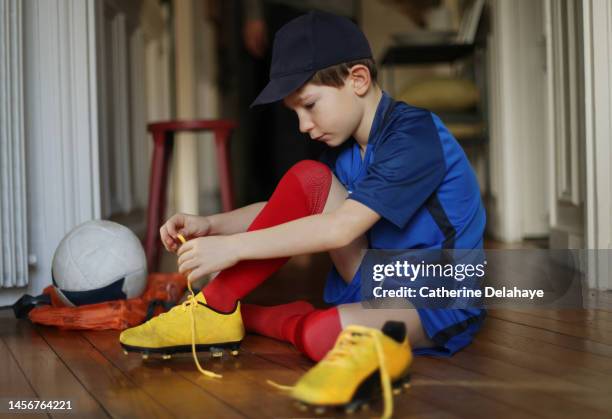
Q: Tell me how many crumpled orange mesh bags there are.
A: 1